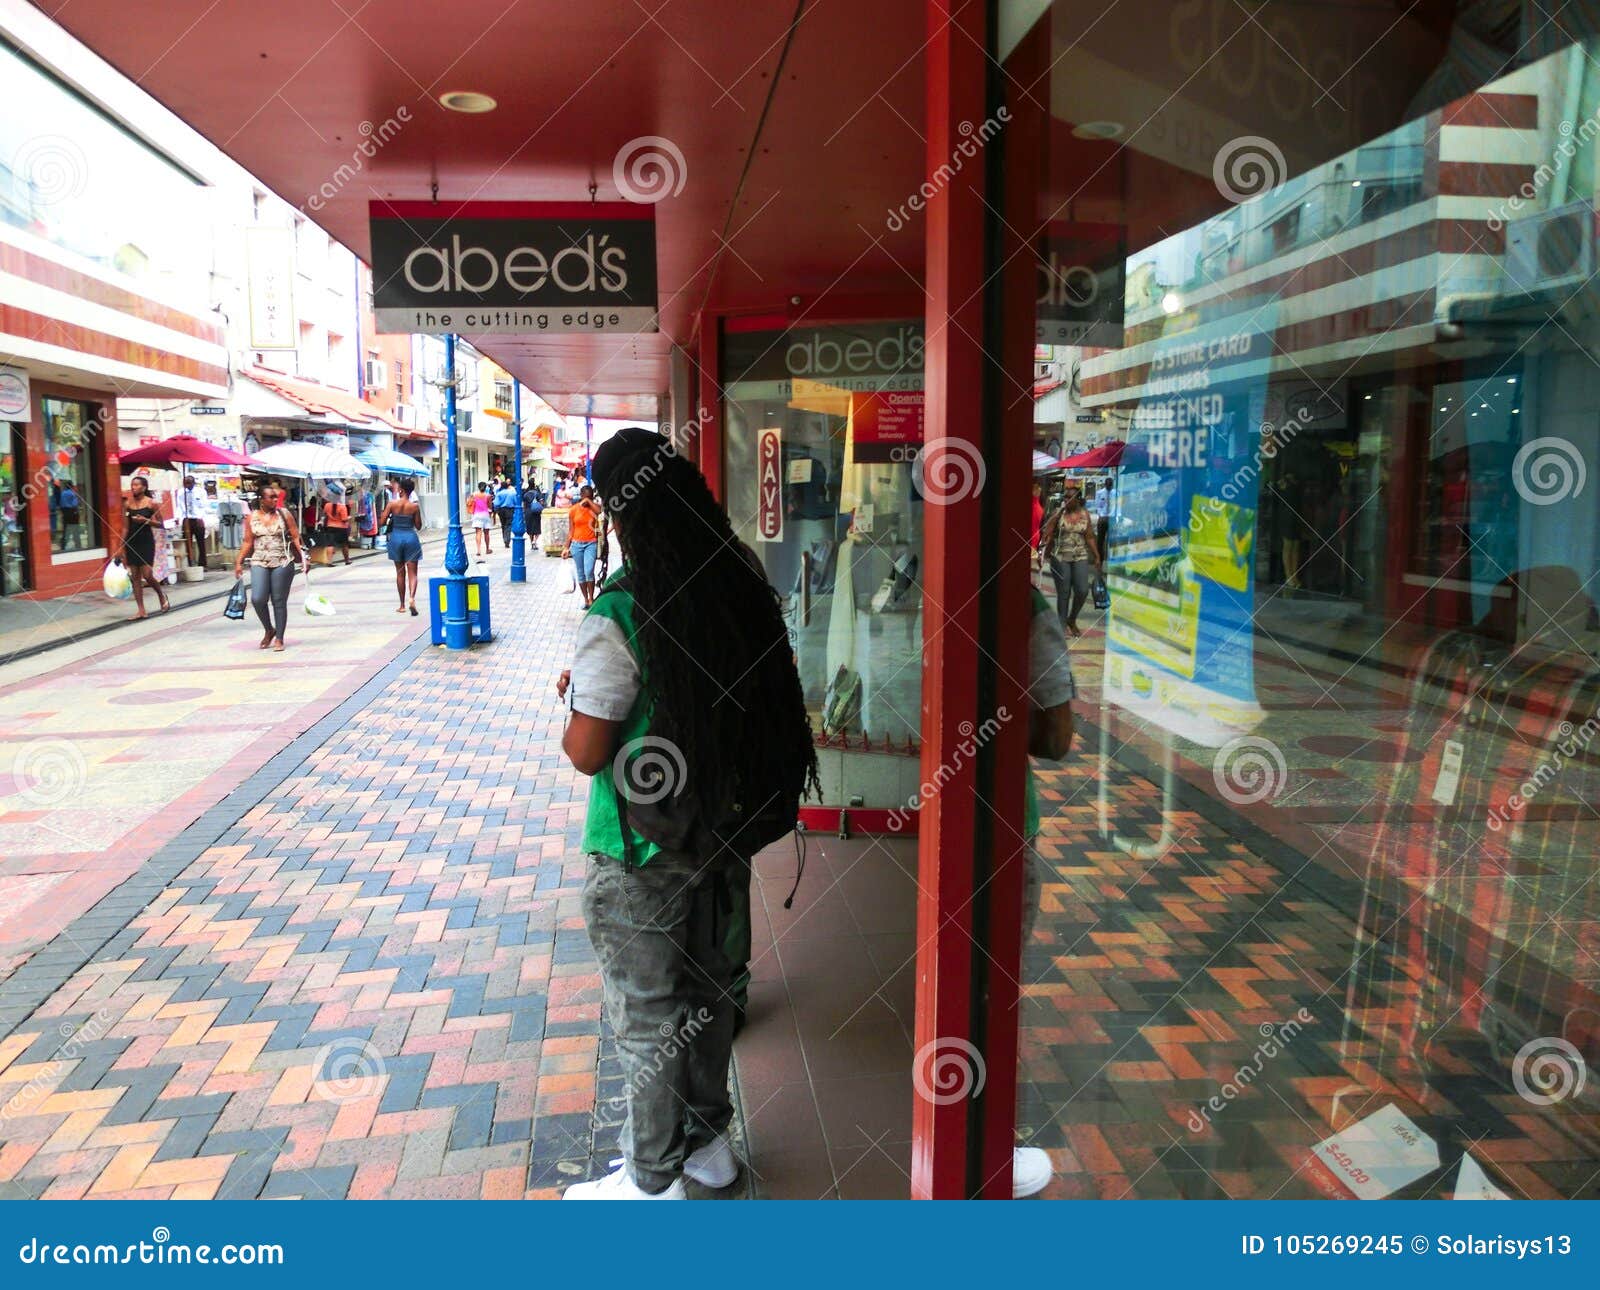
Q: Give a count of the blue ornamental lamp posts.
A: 3